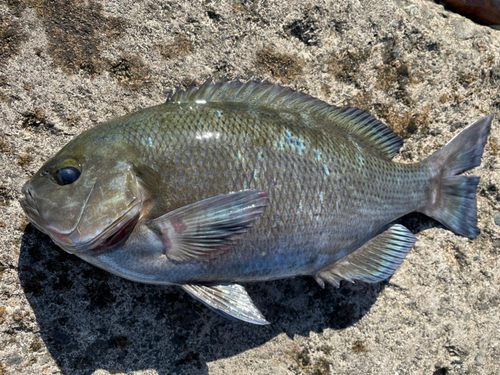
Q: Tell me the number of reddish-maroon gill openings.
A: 1